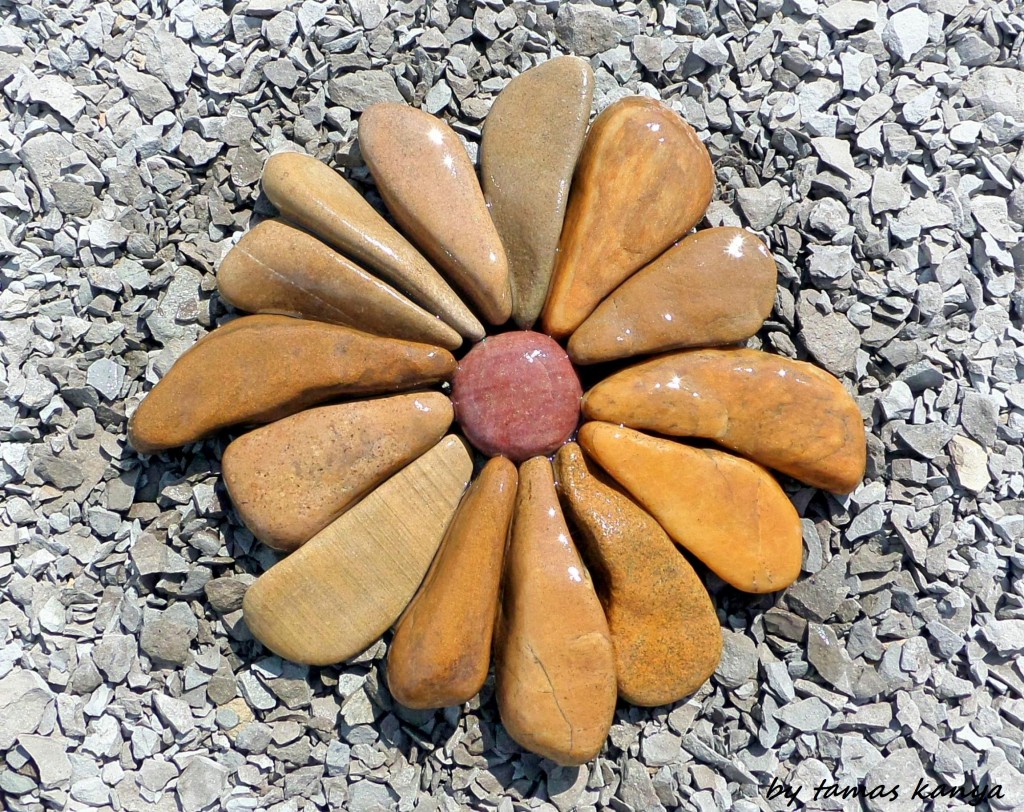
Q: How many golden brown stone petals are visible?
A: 14